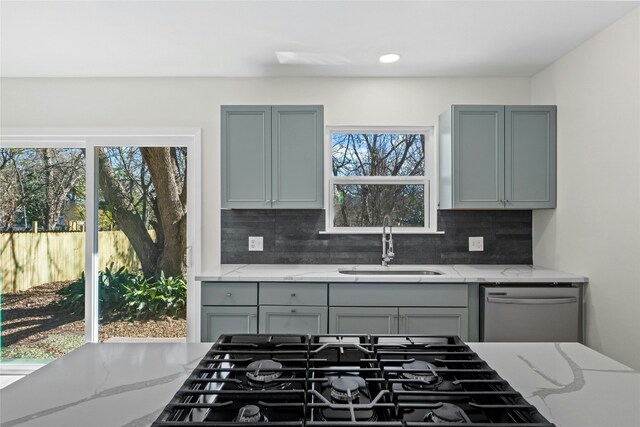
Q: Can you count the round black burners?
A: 5